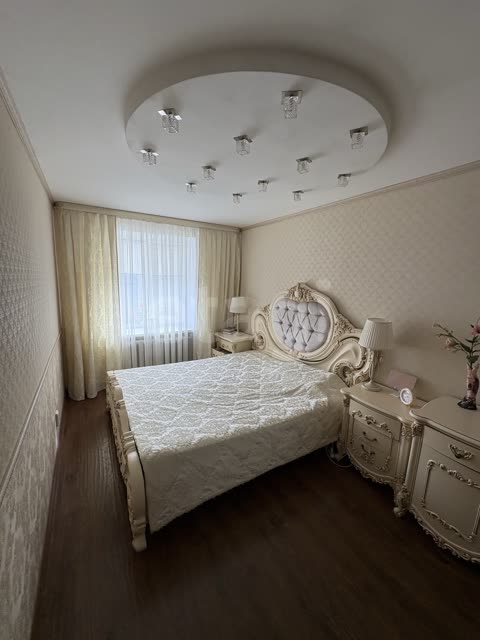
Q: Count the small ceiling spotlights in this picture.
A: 12